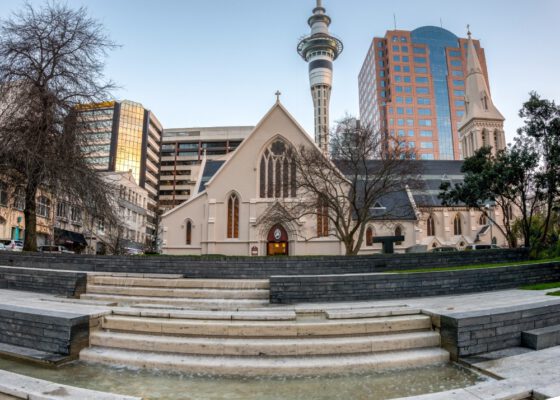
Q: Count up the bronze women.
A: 0